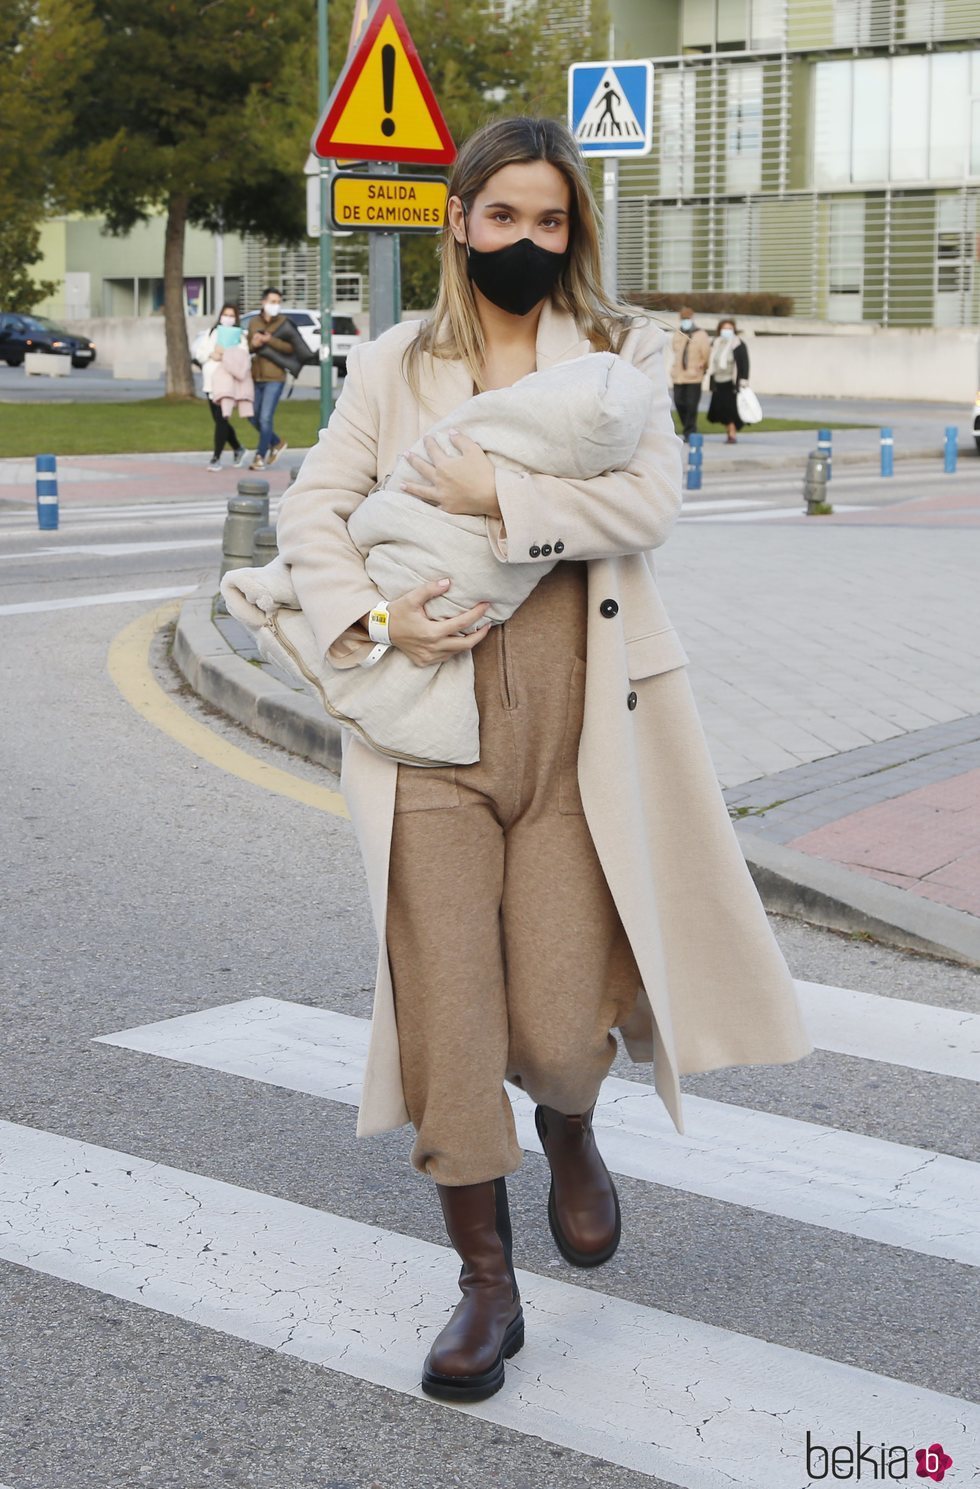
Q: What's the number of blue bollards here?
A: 5